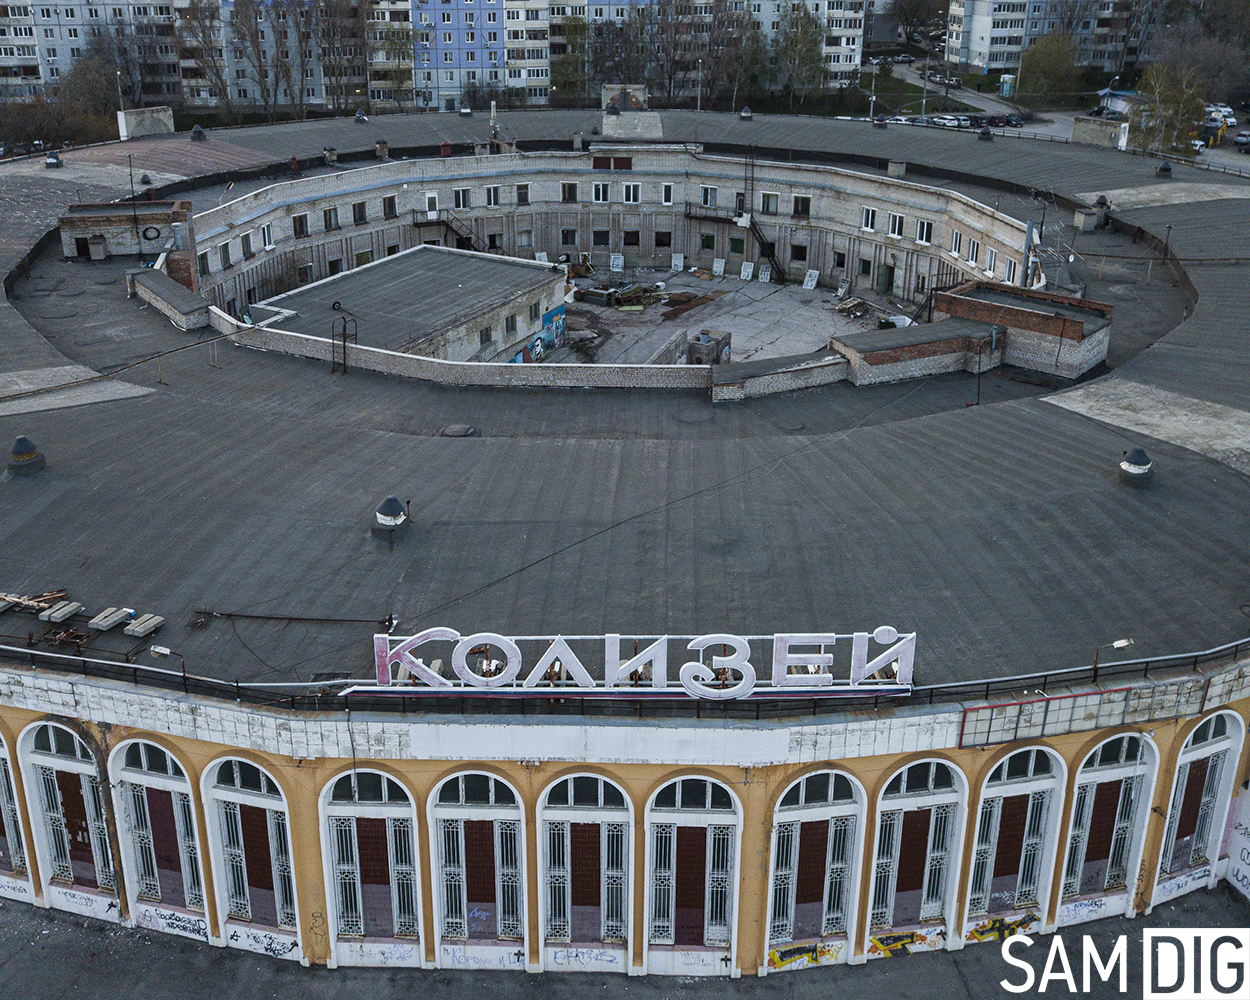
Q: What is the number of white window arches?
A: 13